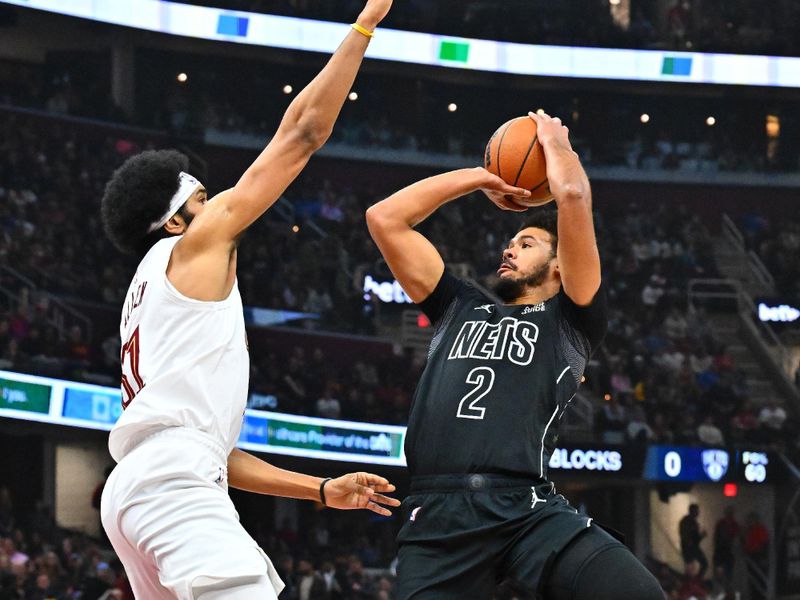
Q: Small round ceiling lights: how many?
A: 7